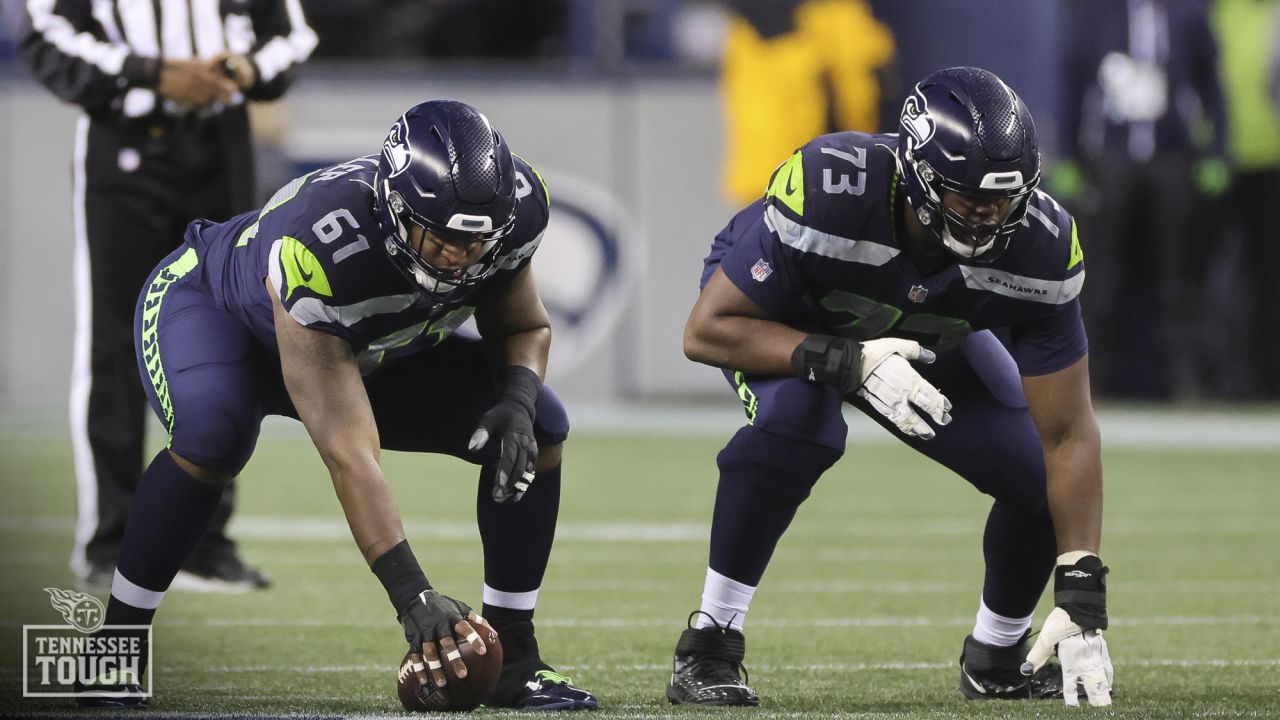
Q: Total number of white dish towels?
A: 0